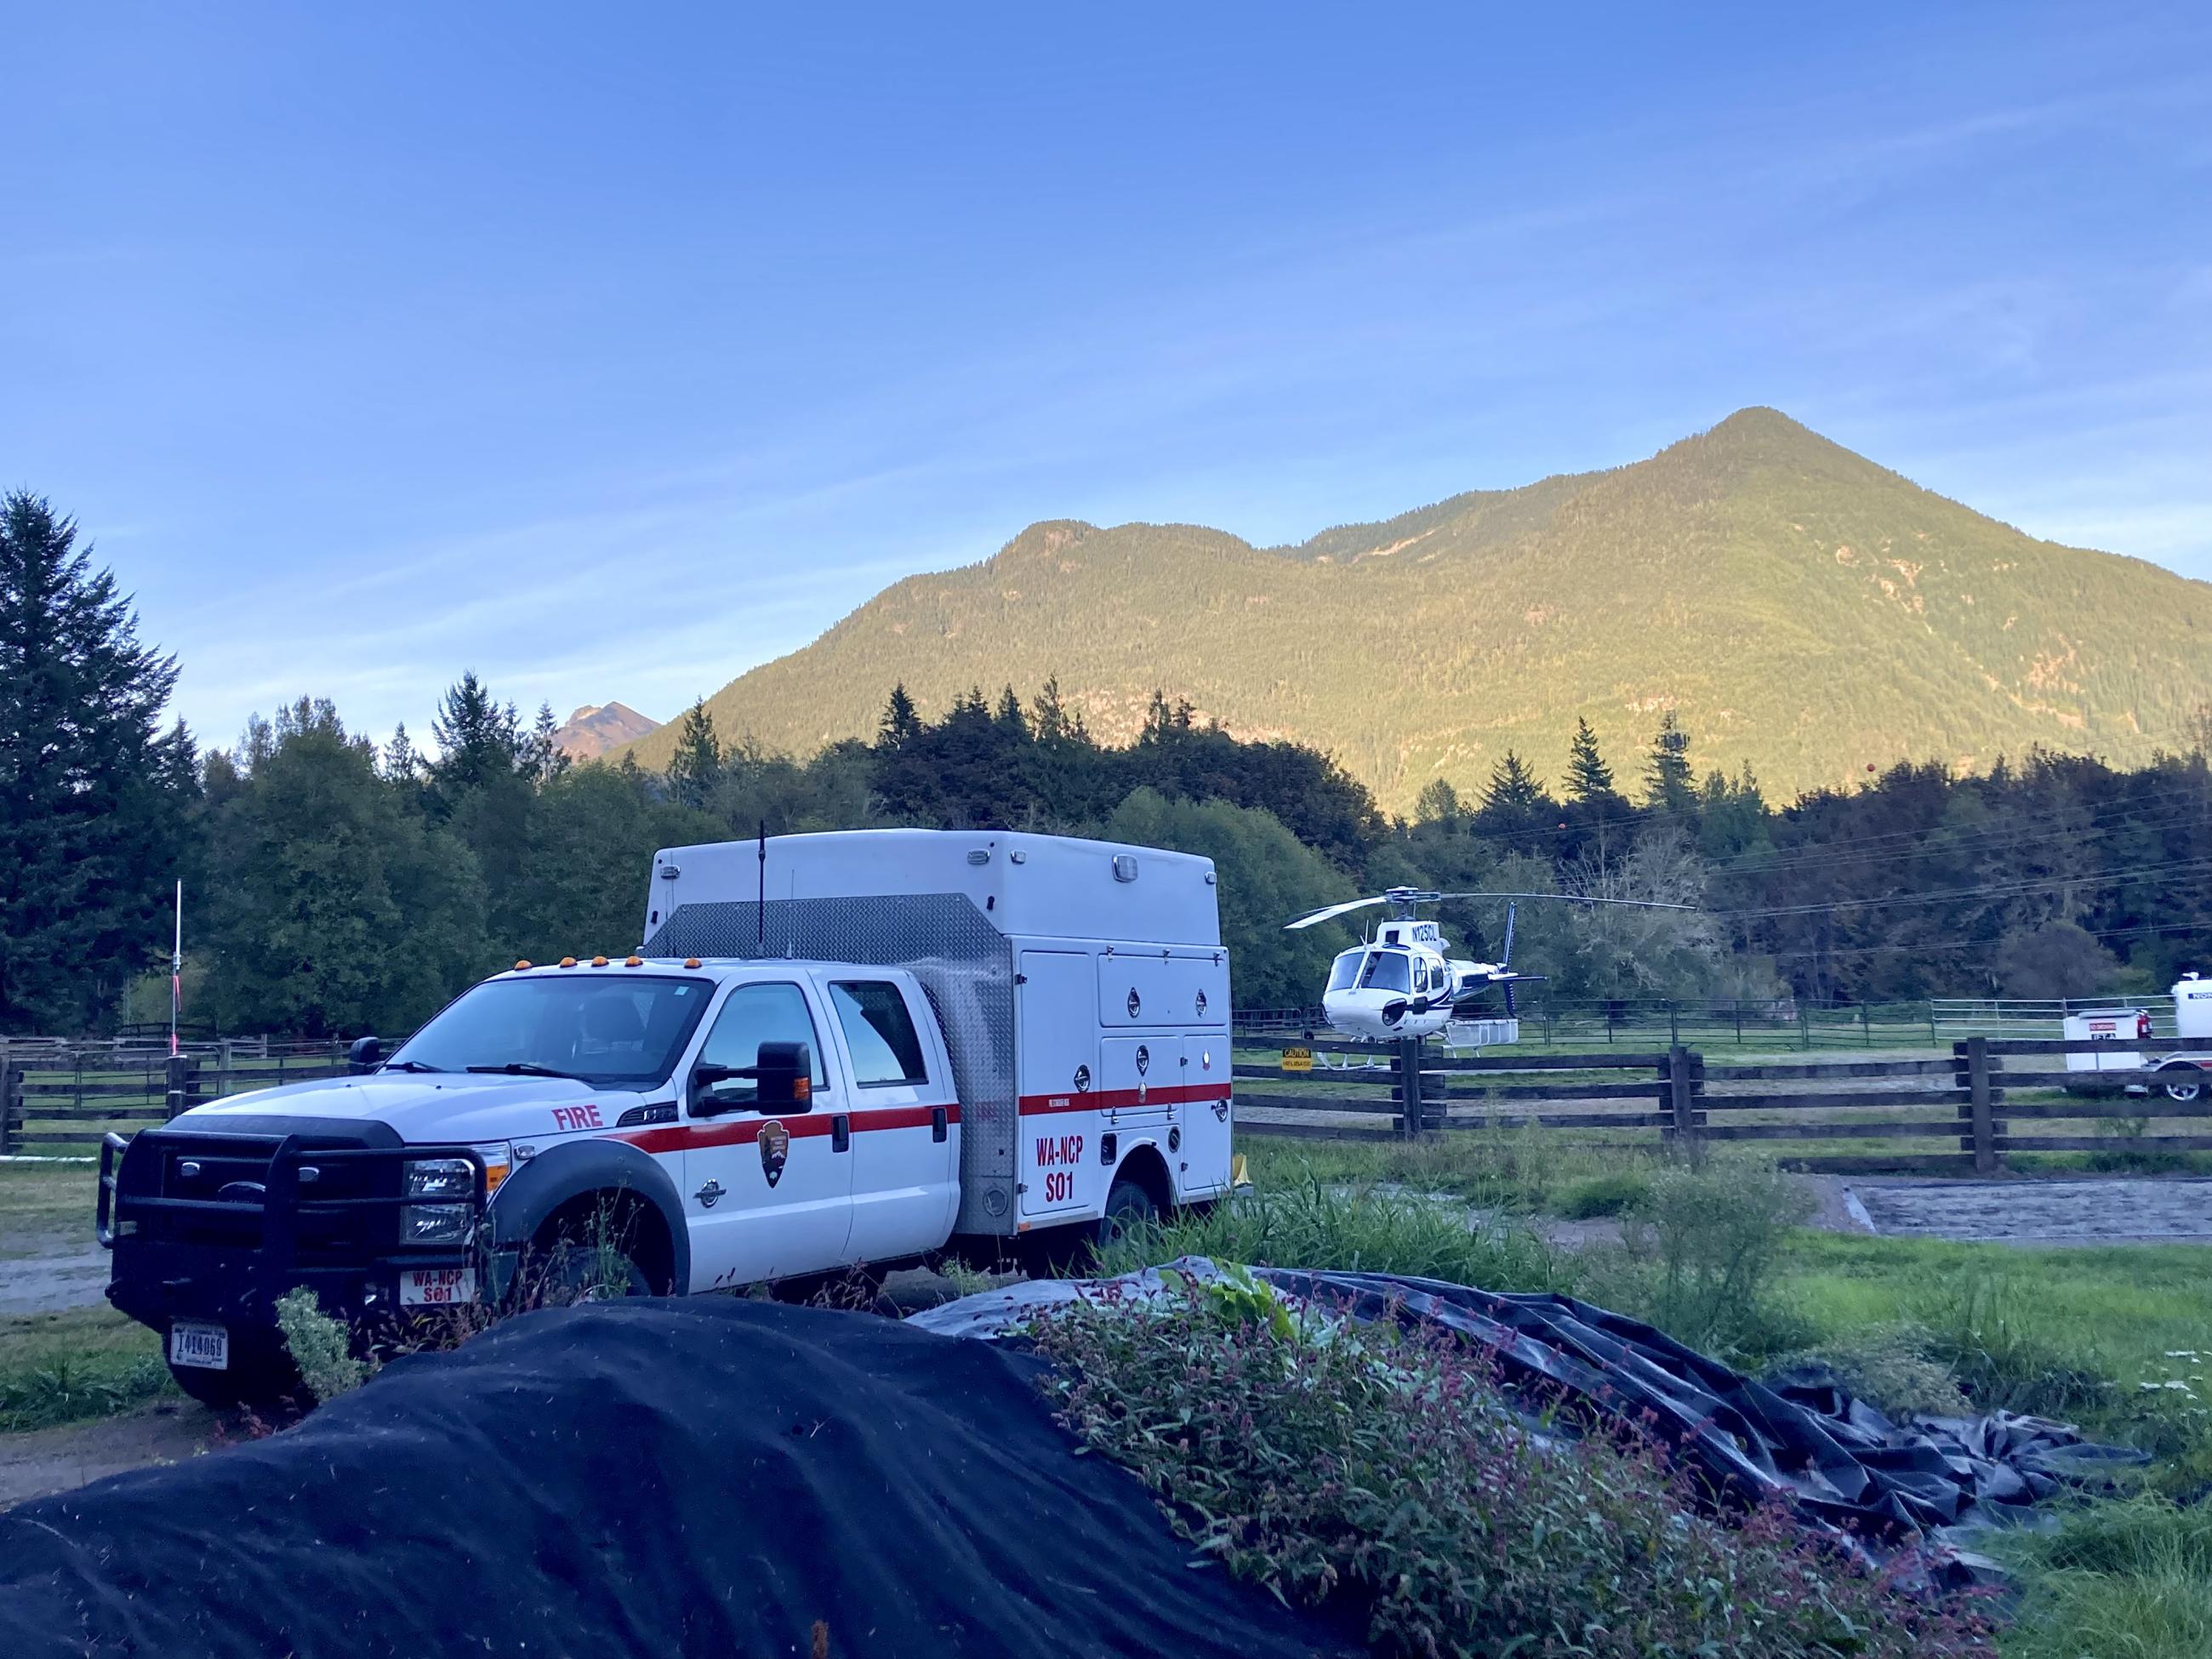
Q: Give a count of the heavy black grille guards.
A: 1